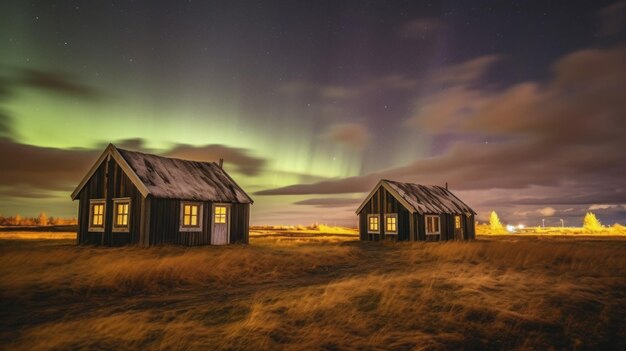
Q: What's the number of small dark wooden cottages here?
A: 2